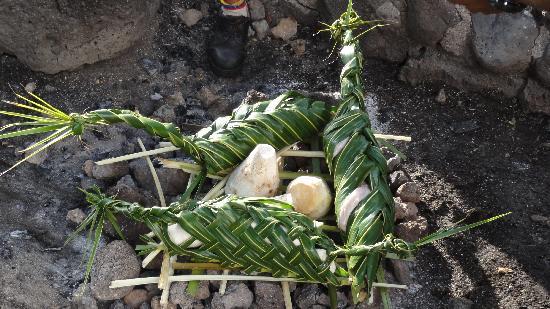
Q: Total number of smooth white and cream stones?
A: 2